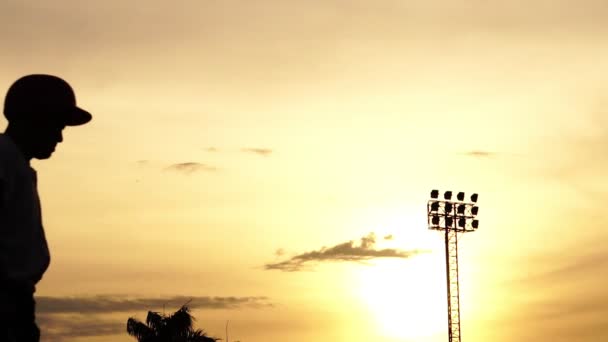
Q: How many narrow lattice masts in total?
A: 1